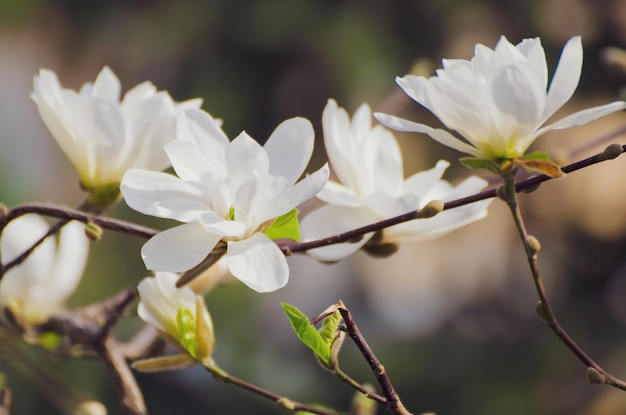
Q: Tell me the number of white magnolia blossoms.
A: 6